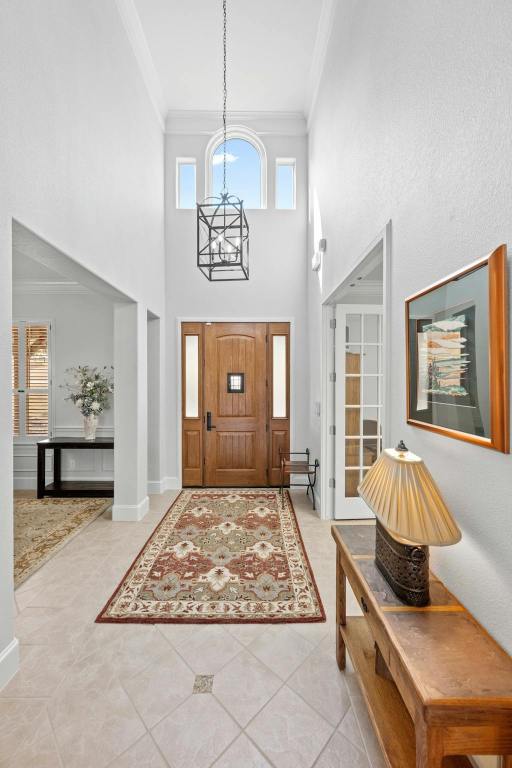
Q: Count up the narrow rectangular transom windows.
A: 2